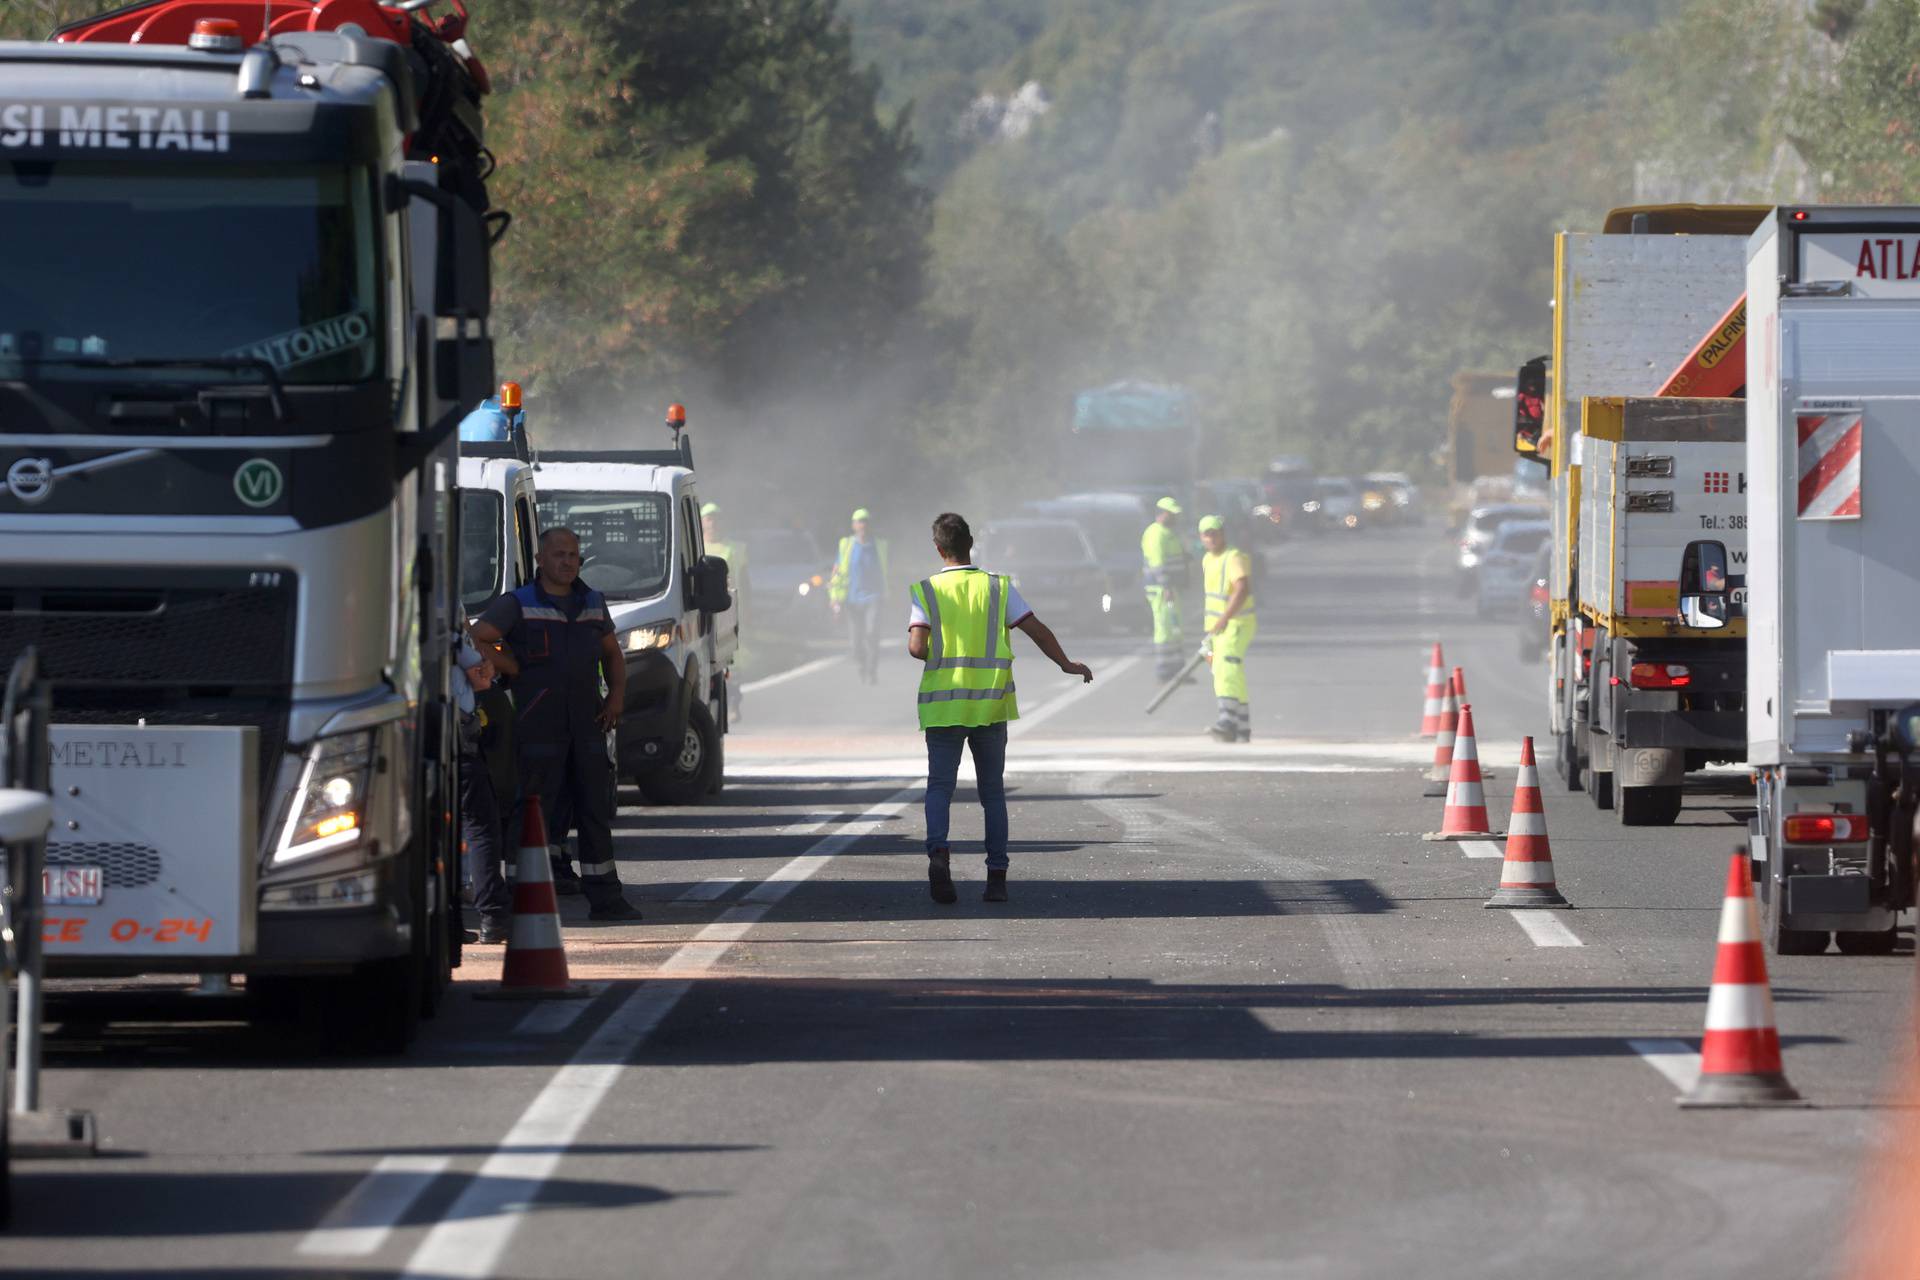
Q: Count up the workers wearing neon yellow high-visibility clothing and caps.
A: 4